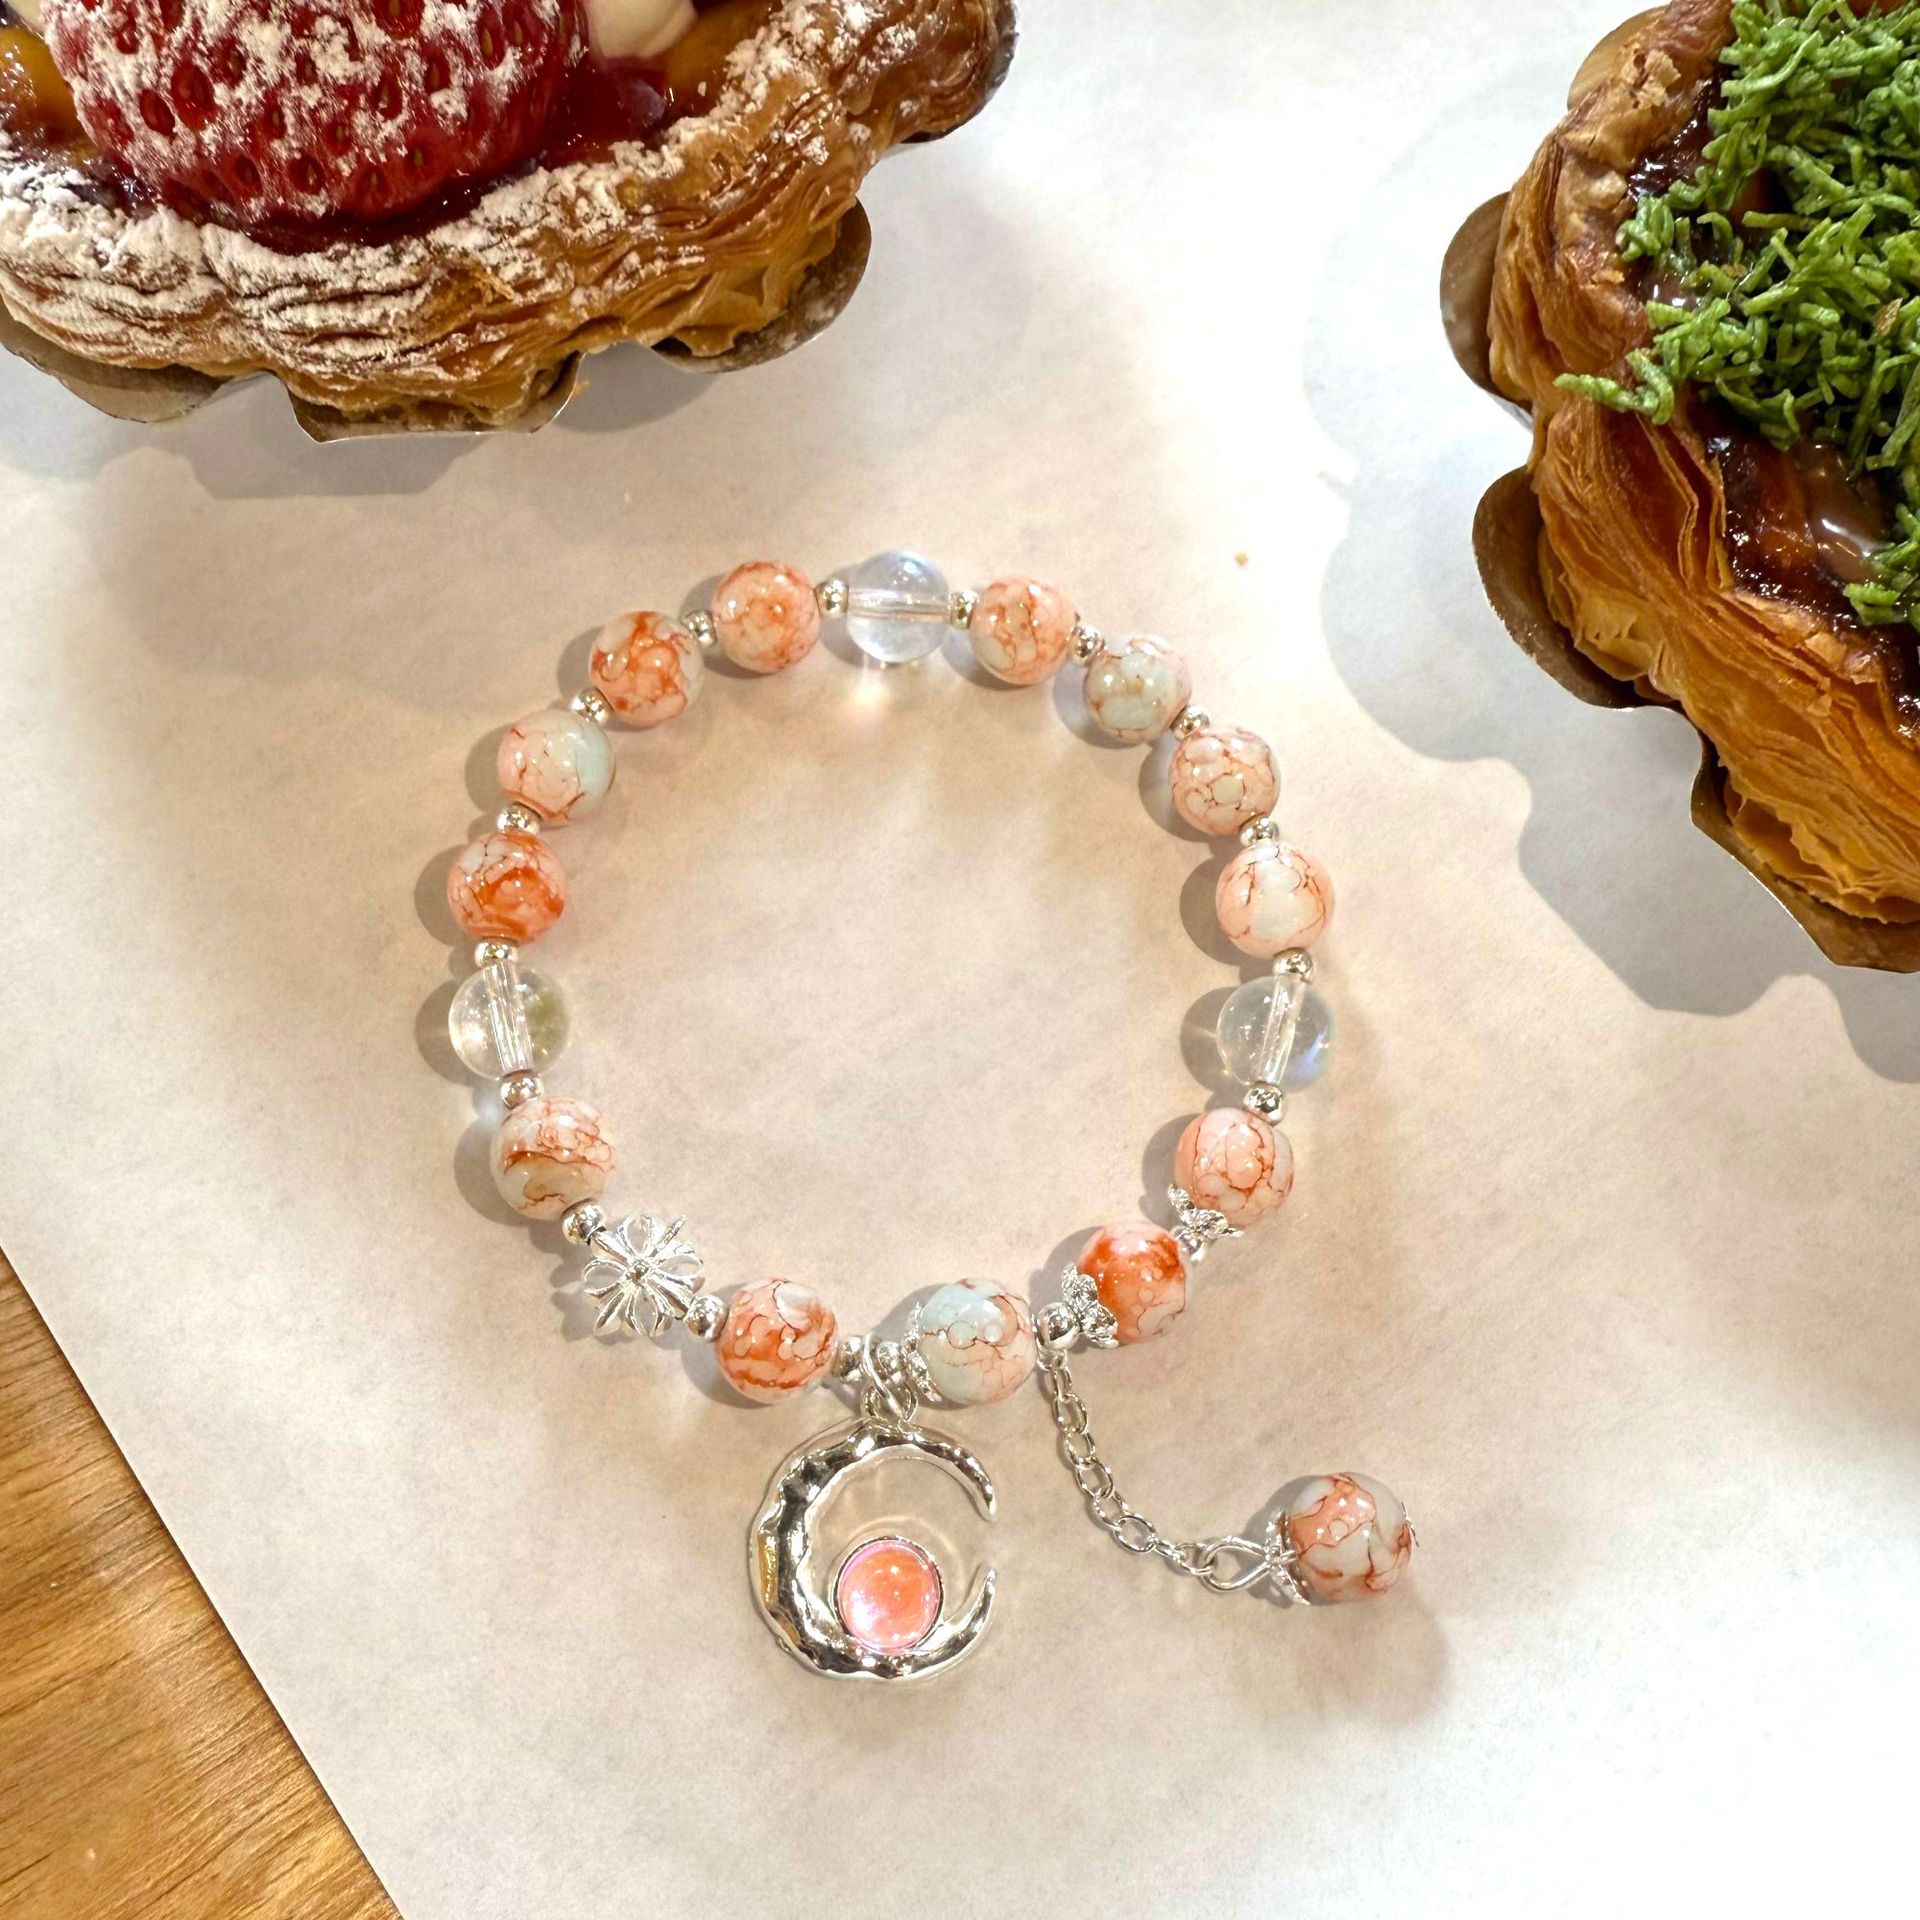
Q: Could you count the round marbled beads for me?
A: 14